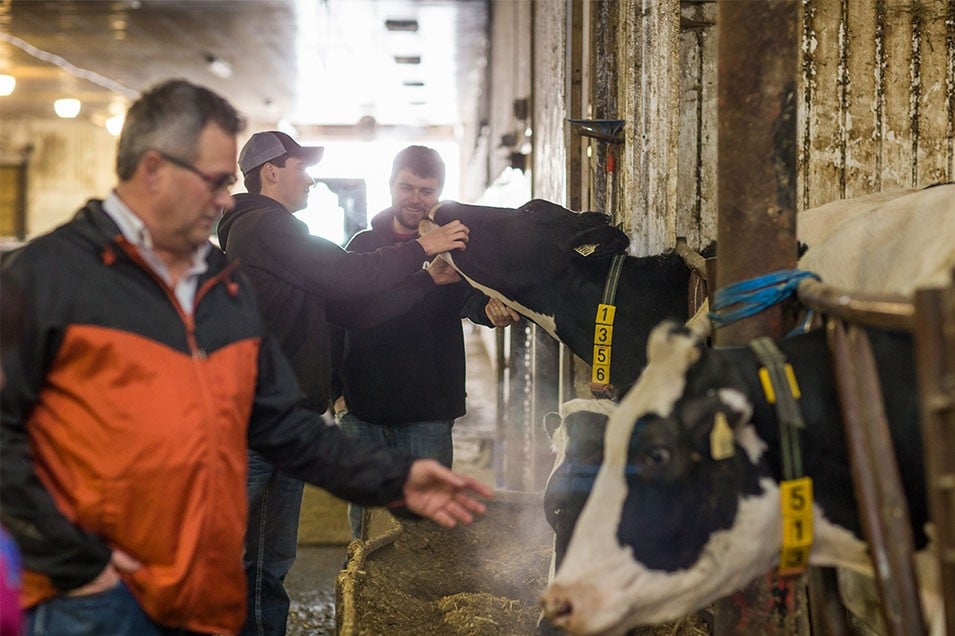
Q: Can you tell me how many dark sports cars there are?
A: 0